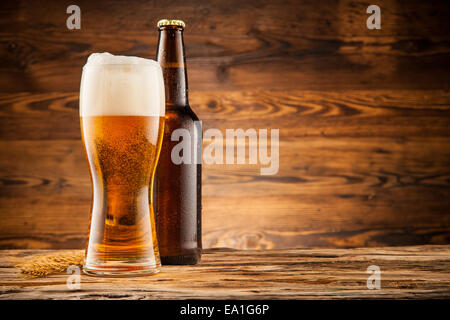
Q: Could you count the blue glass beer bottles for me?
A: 0